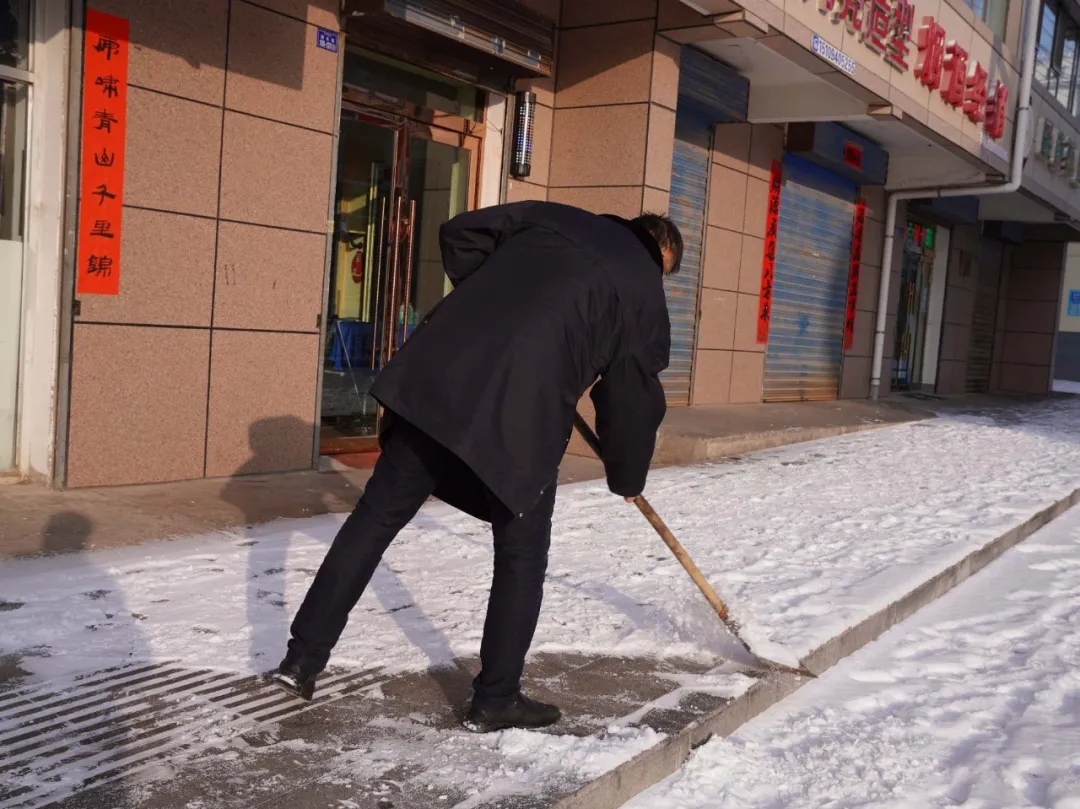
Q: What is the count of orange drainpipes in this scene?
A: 0